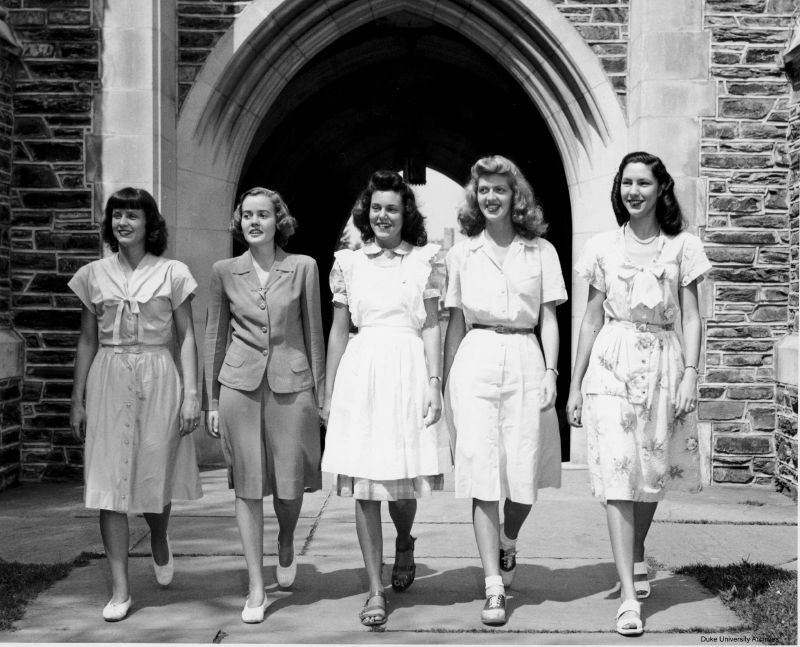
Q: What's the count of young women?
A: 5